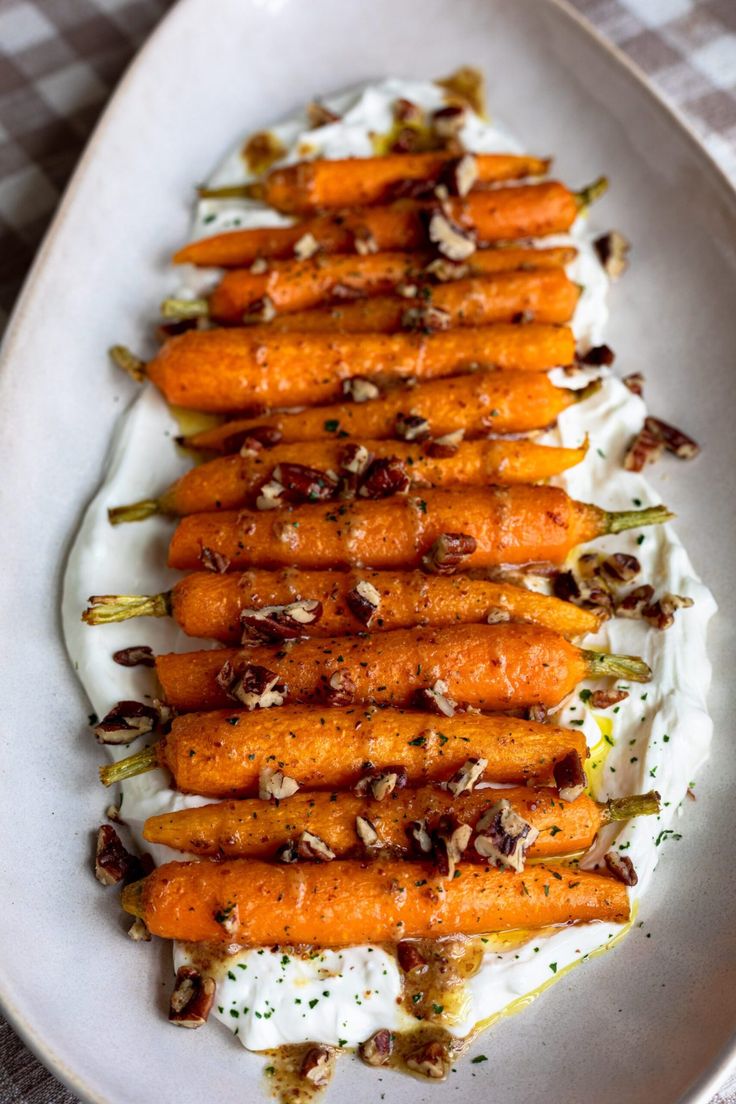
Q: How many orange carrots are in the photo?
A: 13